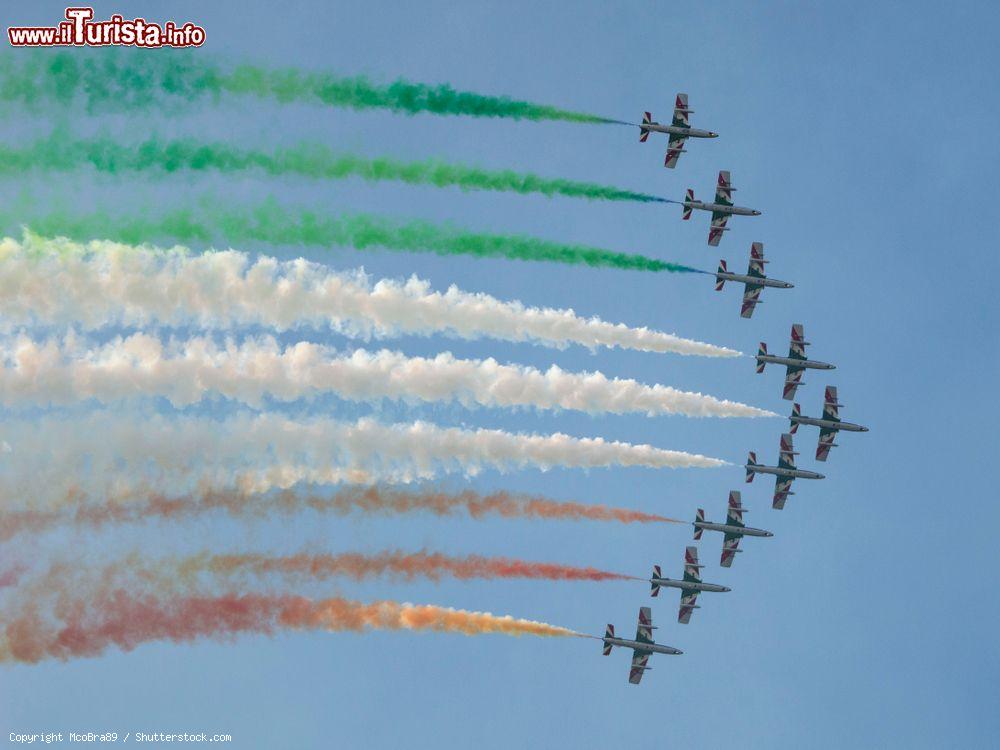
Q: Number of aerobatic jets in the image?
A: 9